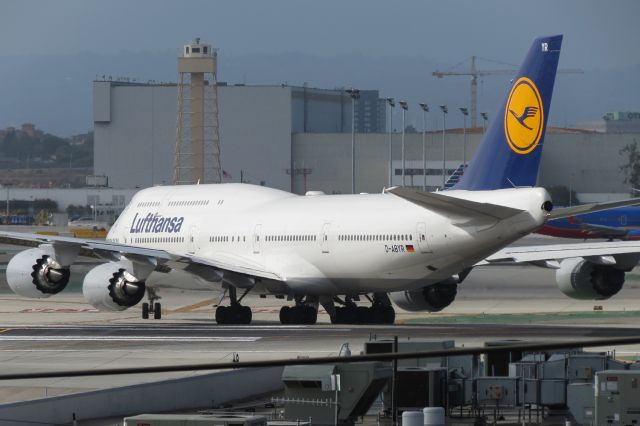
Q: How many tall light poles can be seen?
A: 7